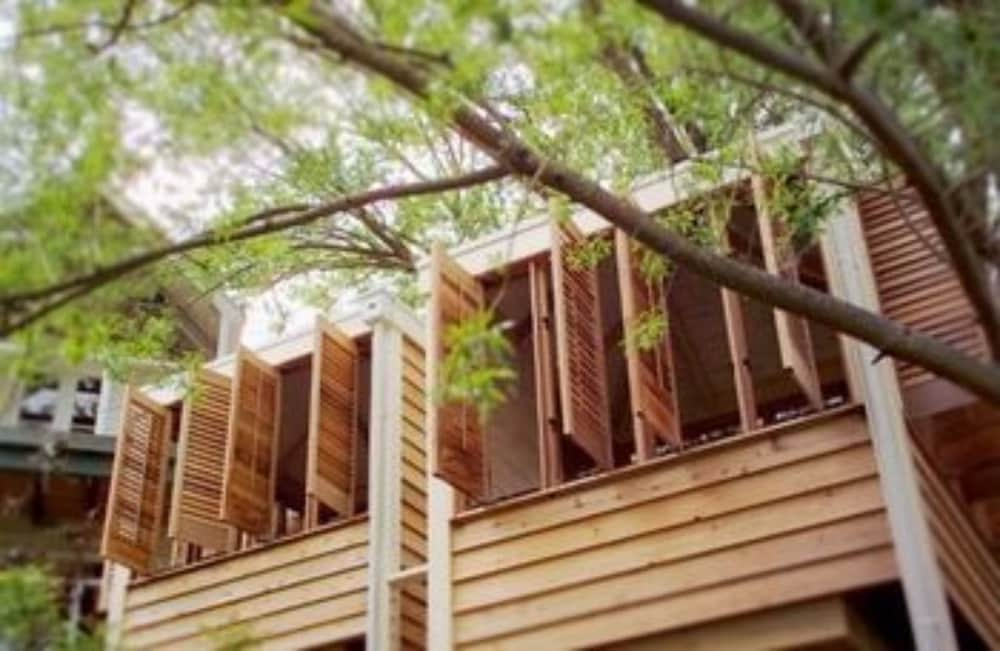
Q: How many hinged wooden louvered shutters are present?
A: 8